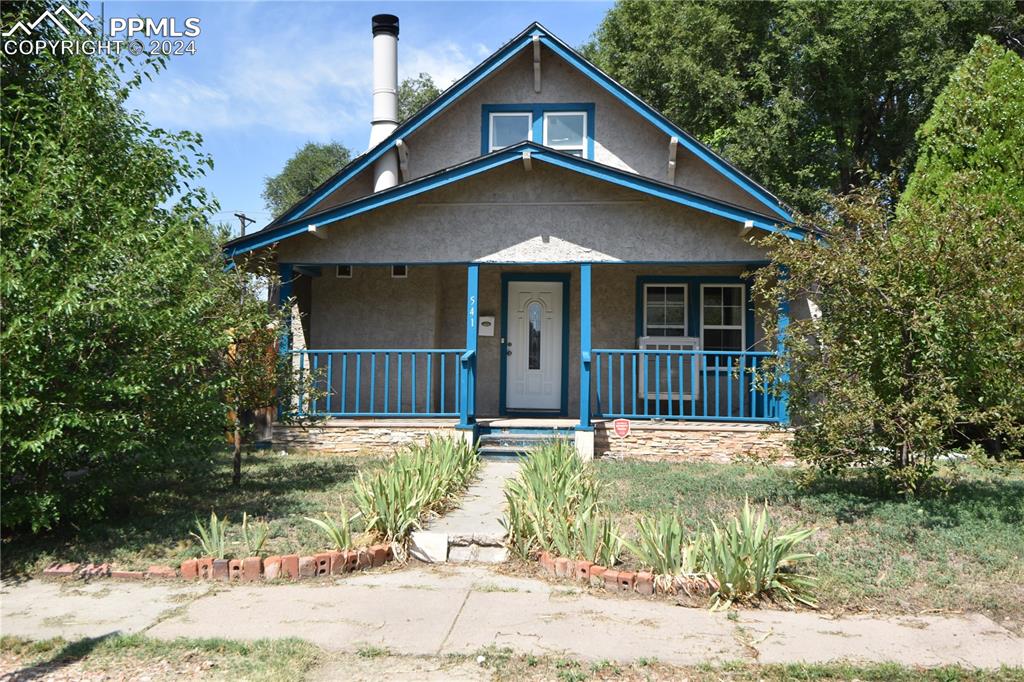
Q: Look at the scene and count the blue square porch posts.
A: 4